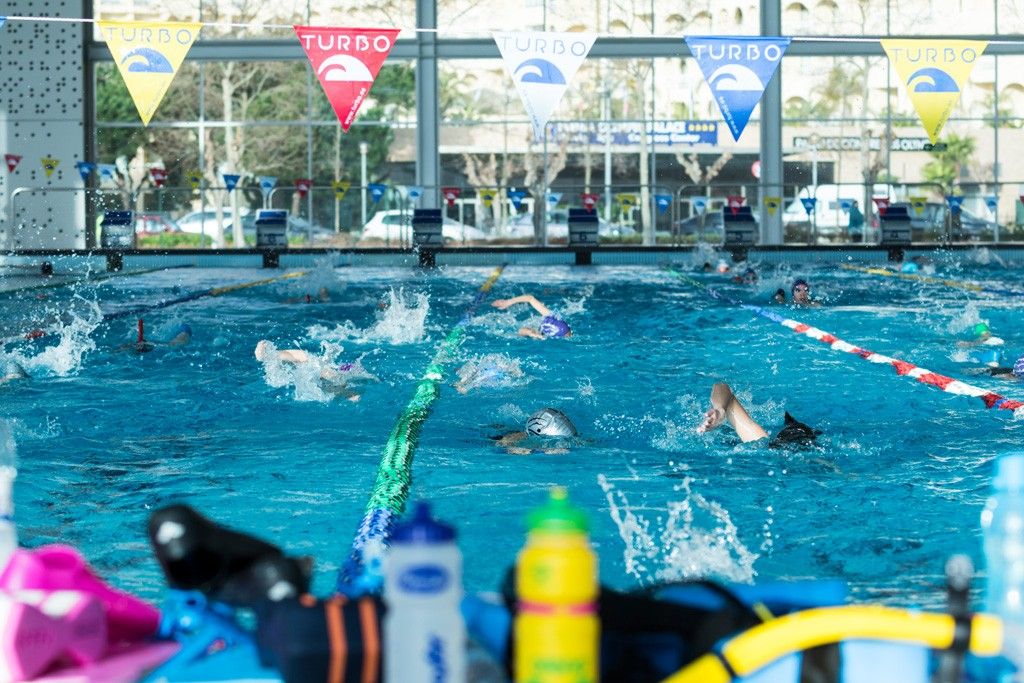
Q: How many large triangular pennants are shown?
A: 5